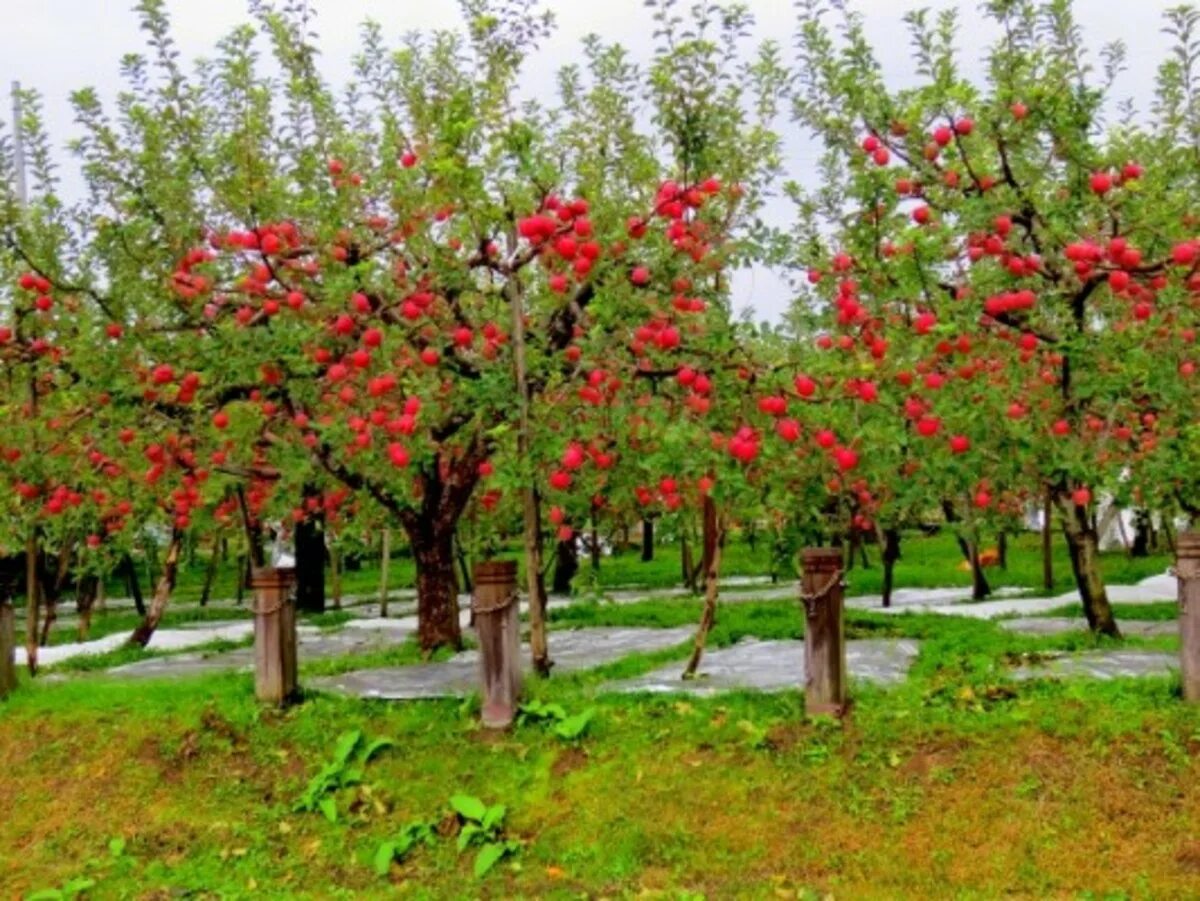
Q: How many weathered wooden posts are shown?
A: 5